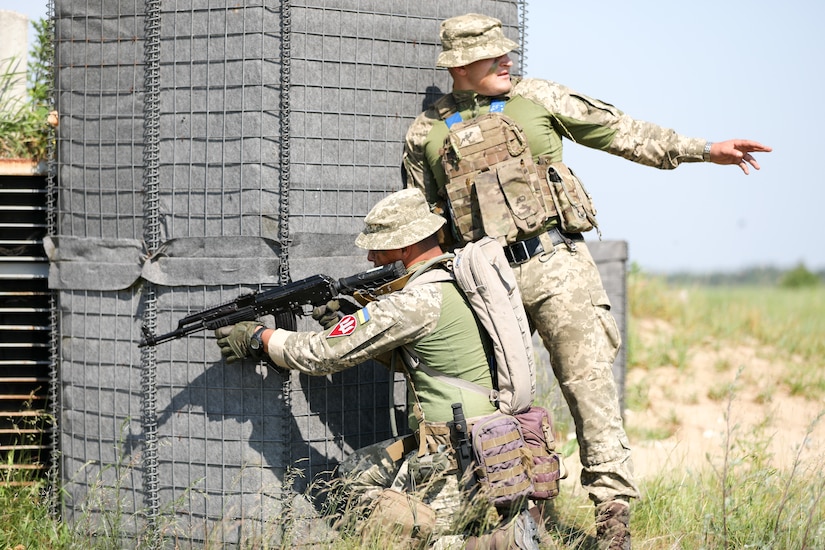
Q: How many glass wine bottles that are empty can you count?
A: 0